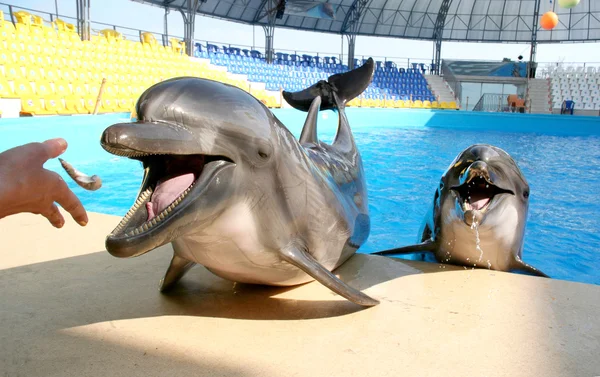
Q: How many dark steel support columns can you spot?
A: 6